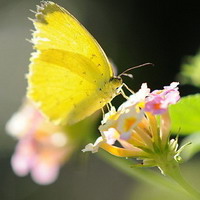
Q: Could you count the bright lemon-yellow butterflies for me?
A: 1